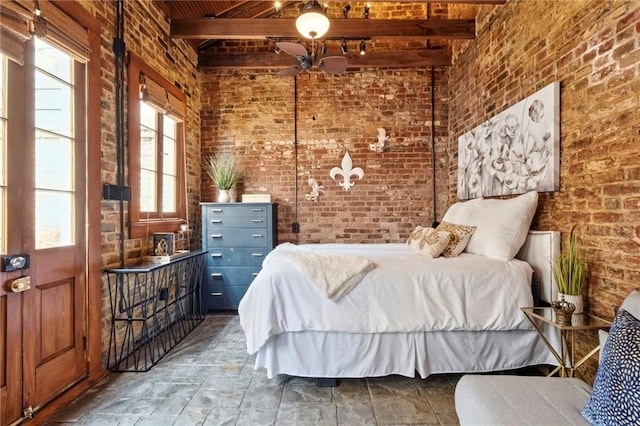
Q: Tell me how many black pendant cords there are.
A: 2